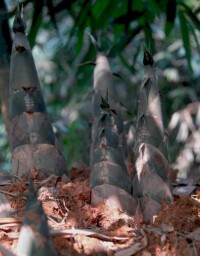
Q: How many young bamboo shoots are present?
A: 5